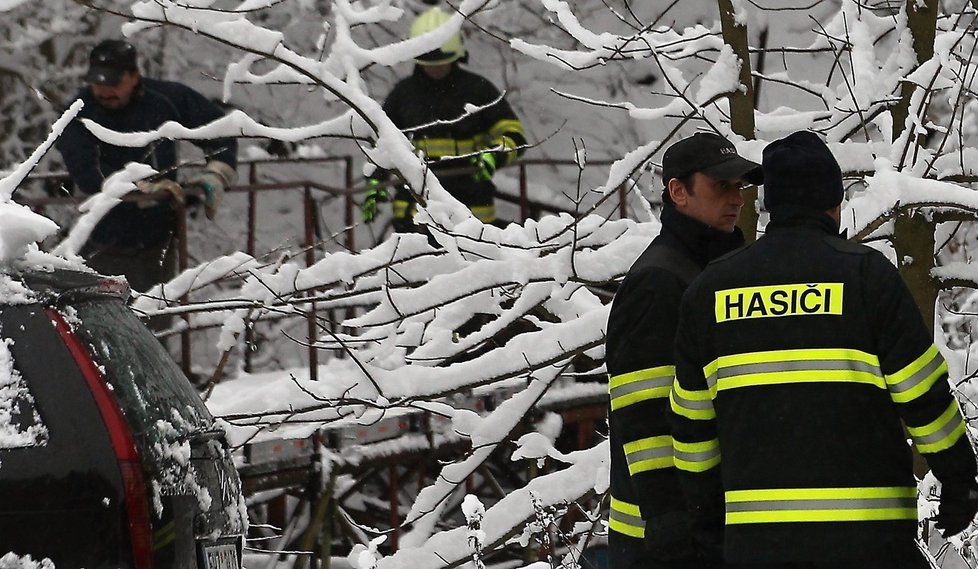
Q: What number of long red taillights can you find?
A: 1